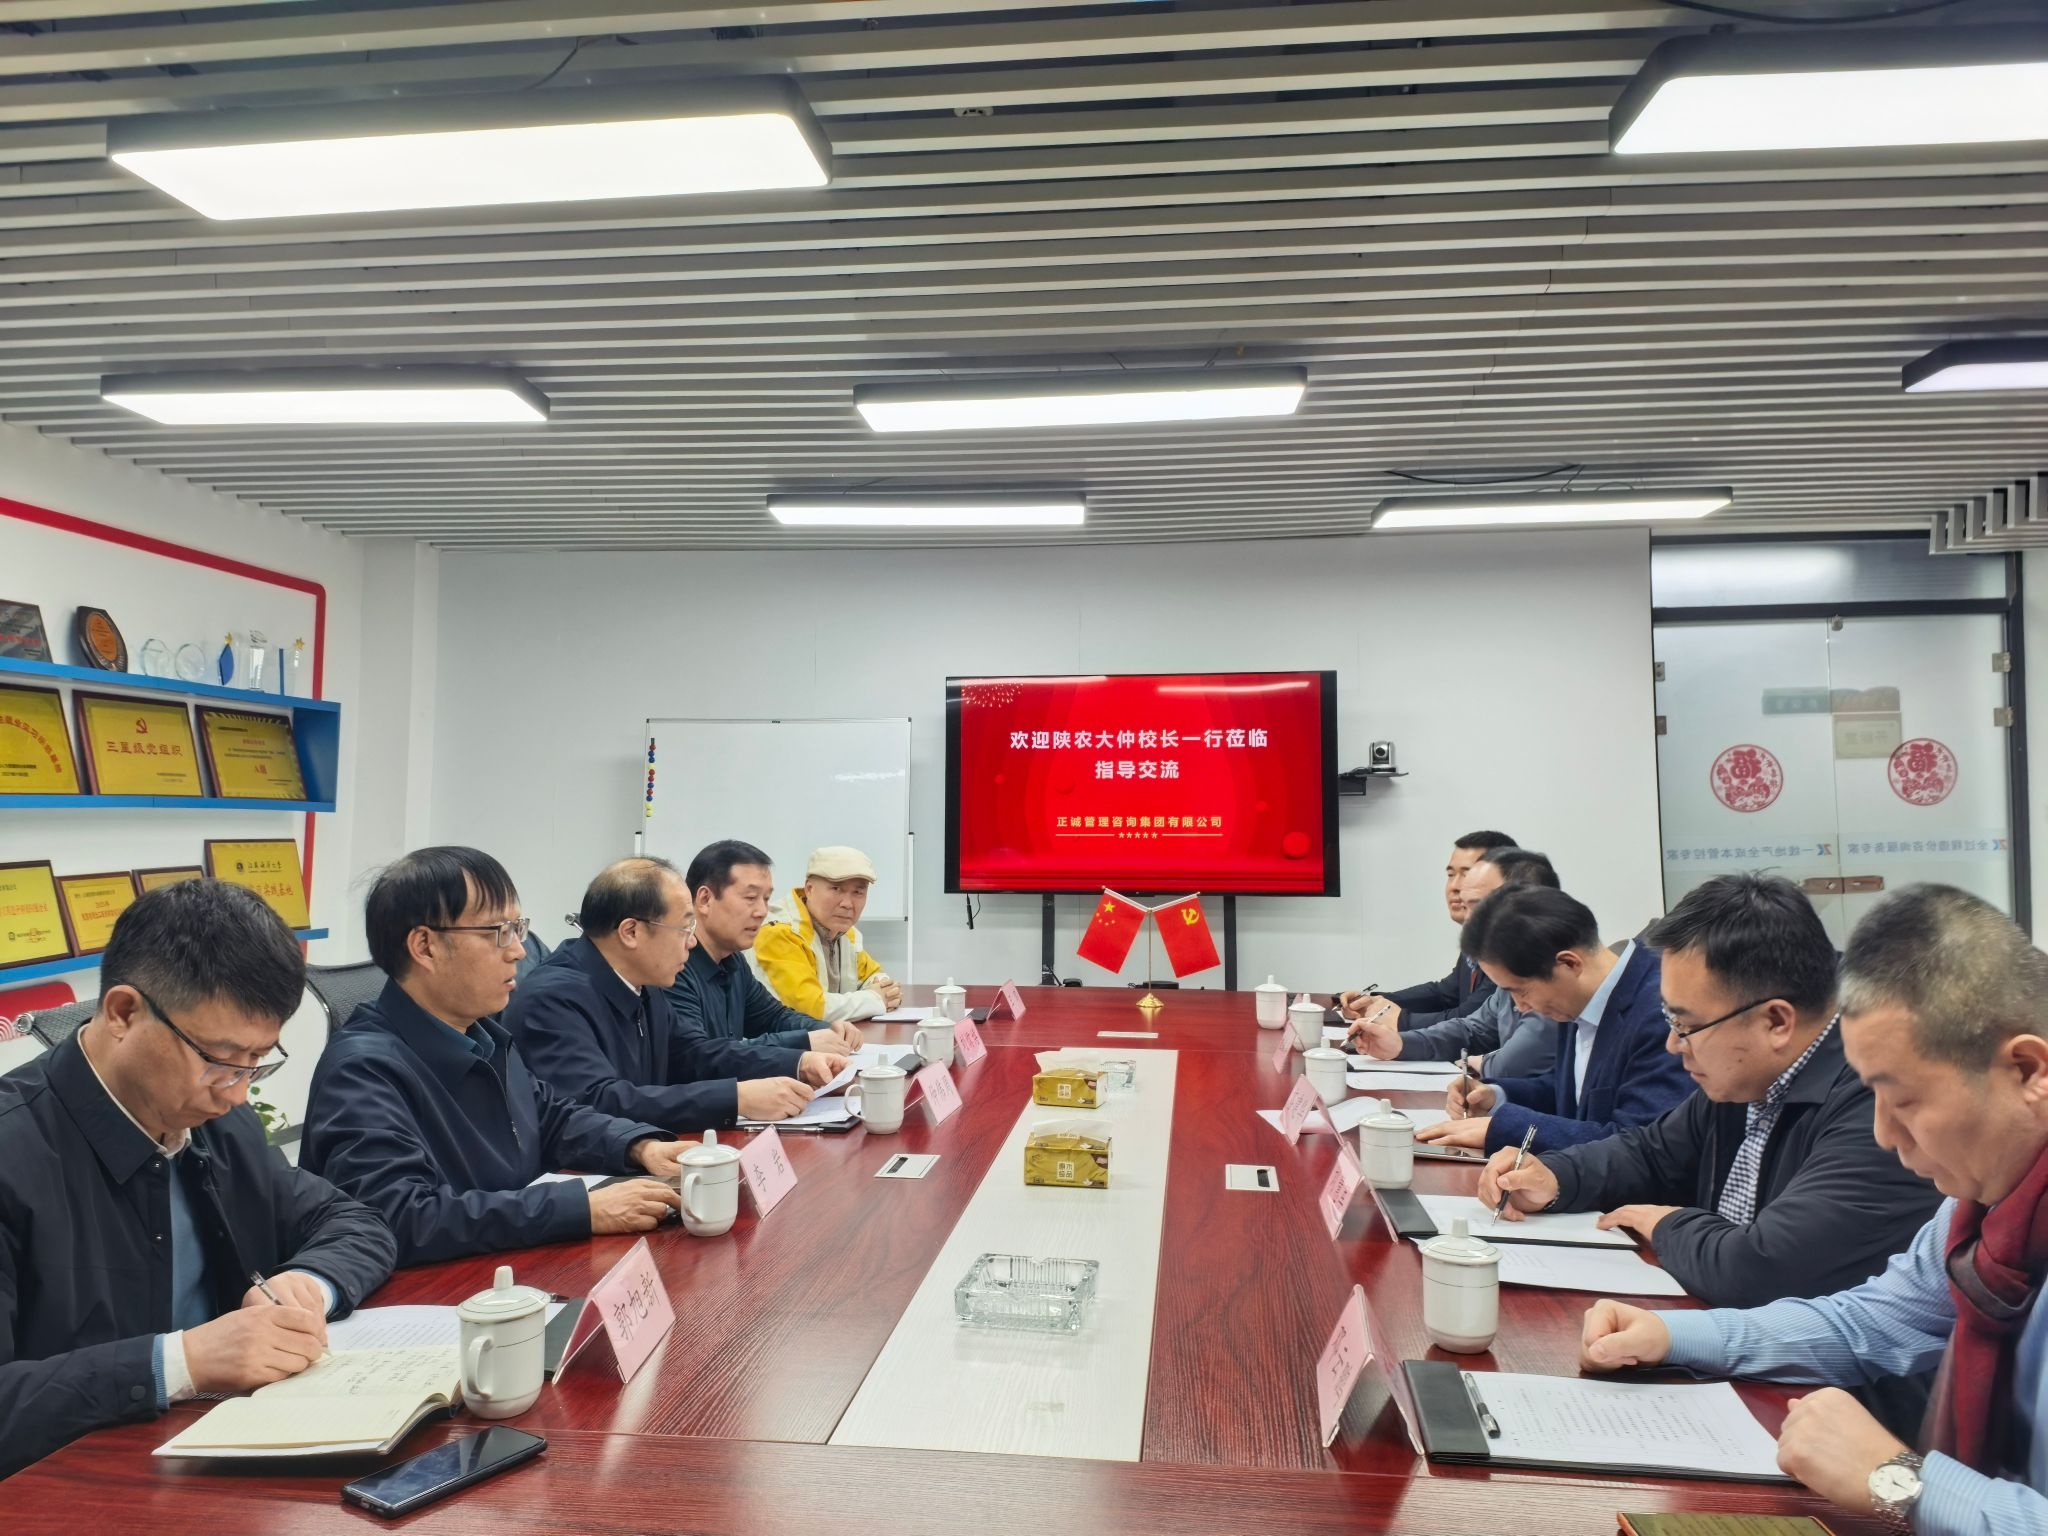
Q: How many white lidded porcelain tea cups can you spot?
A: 10